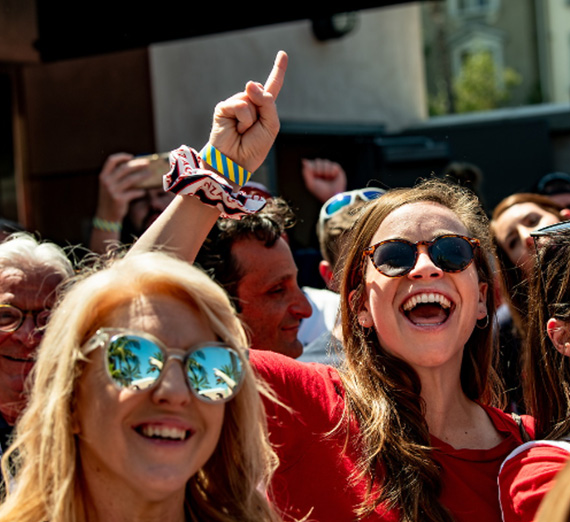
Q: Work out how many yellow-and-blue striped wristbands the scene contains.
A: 2